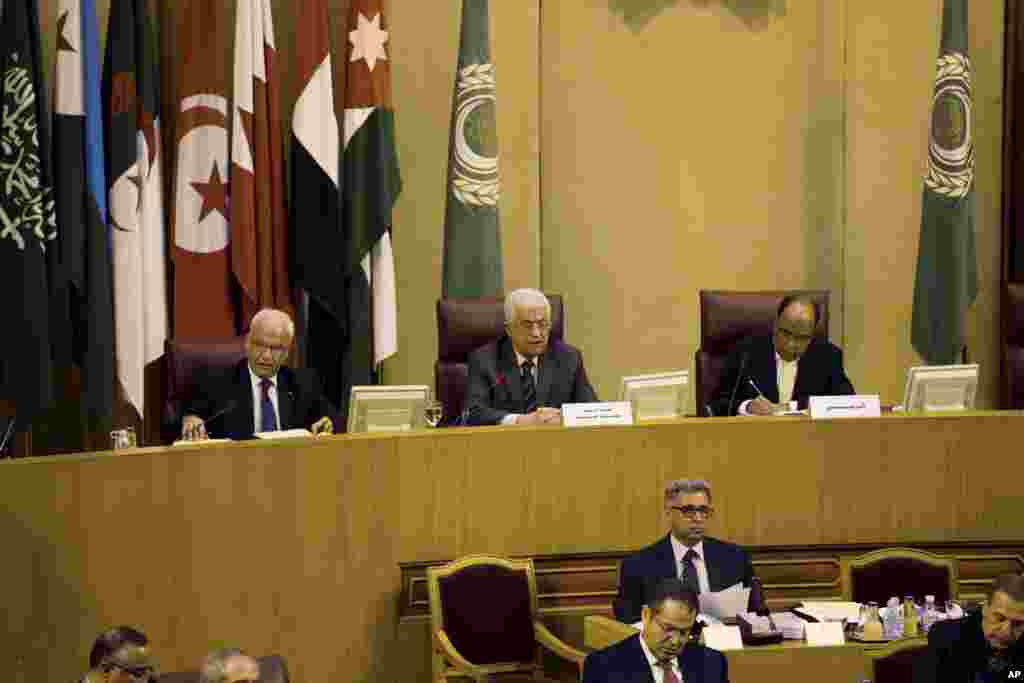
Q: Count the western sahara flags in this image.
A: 0